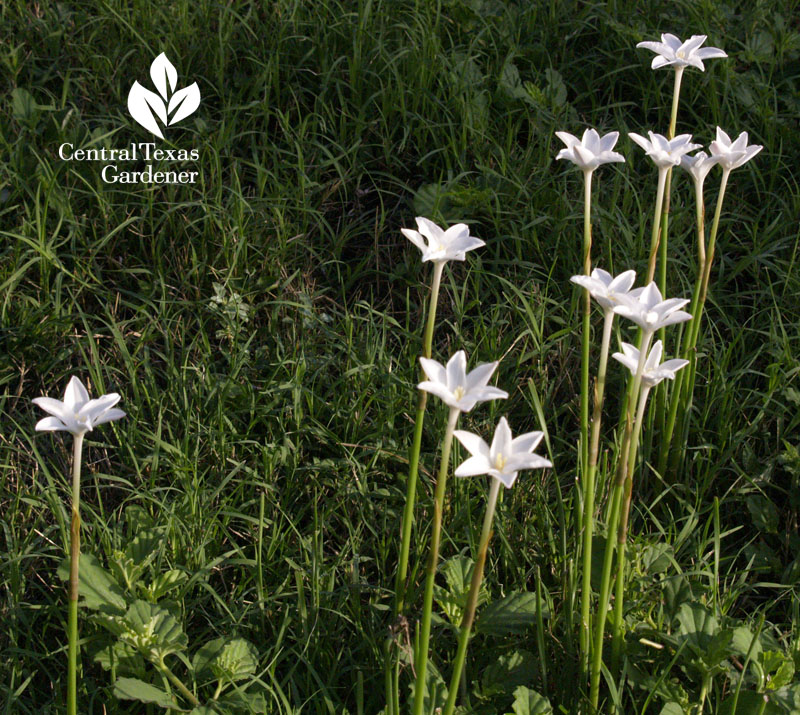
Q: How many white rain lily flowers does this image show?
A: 12